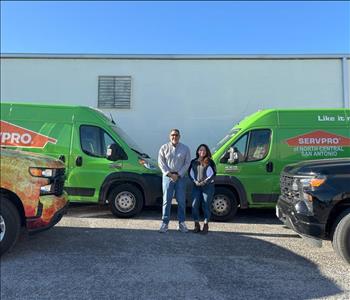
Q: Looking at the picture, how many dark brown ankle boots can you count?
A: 2